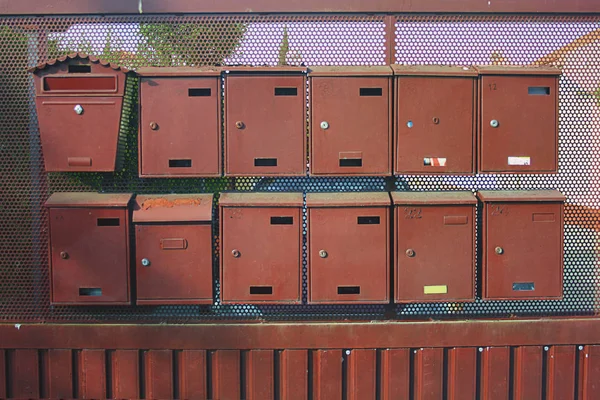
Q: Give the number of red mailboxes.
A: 12